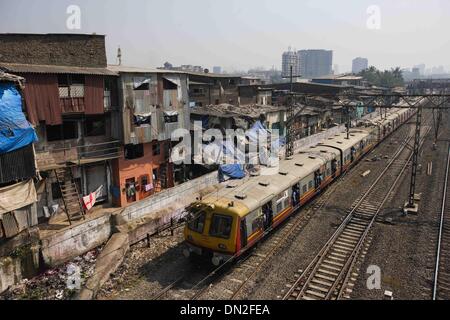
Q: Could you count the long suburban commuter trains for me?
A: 1